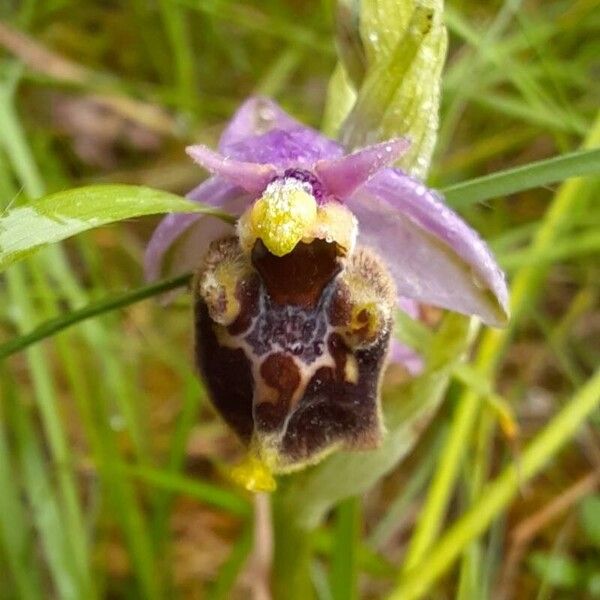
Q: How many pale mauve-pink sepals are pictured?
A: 3